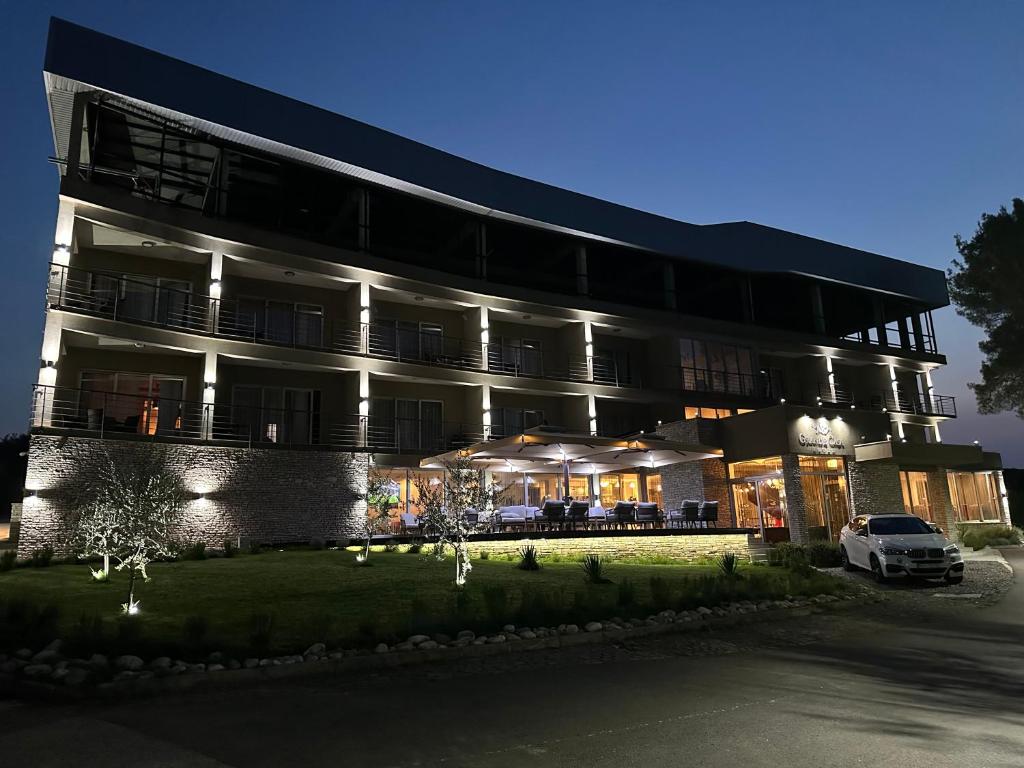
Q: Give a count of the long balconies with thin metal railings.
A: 2